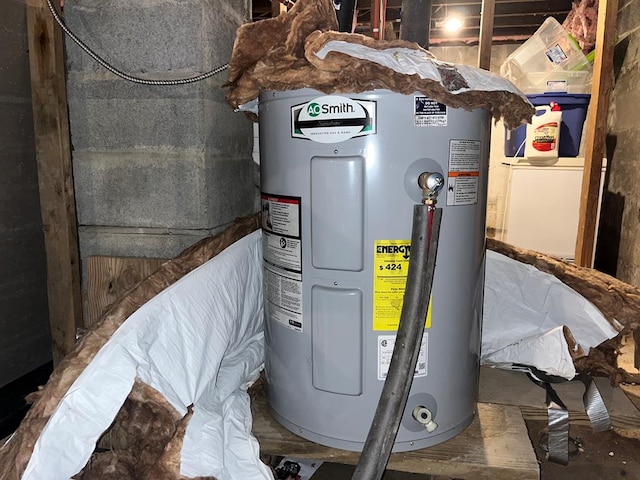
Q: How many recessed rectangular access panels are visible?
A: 2